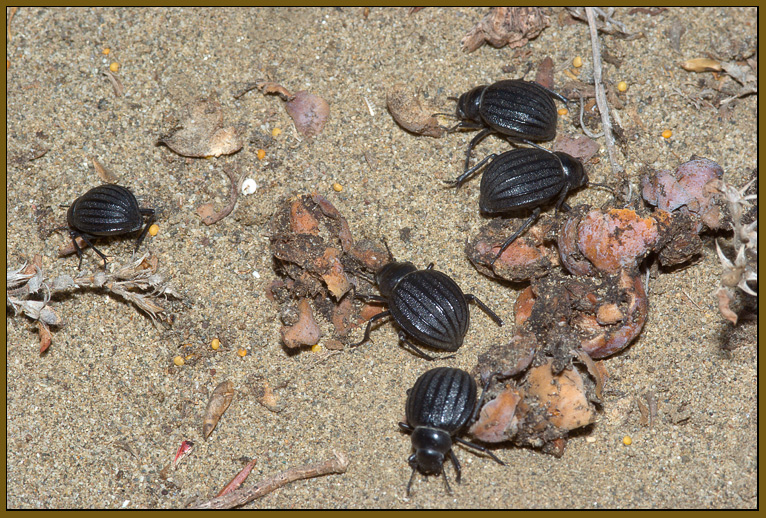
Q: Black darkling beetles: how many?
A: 5